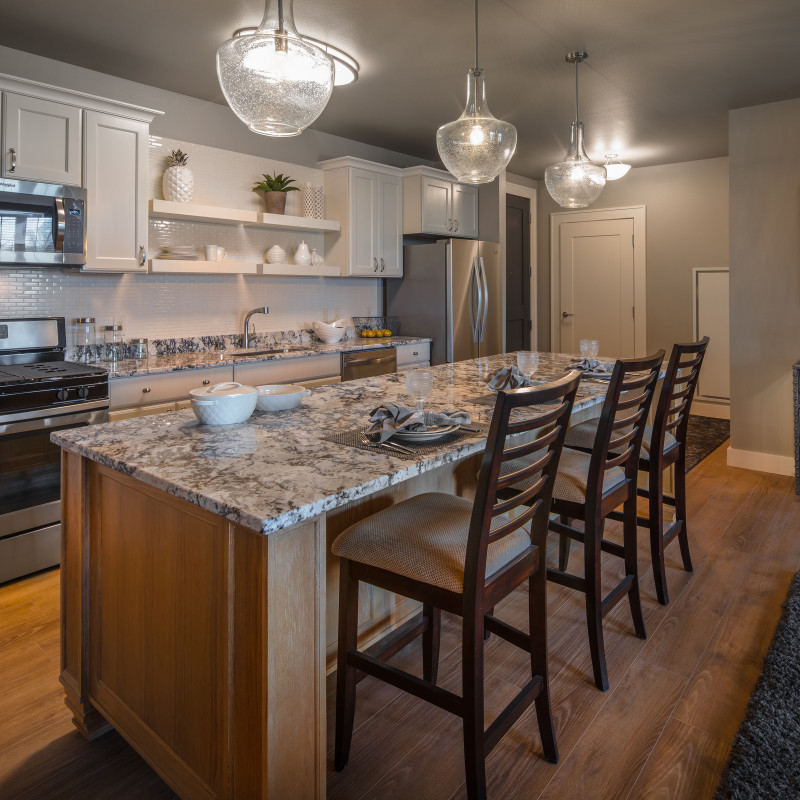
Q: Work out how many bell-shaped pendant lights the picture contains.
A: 3